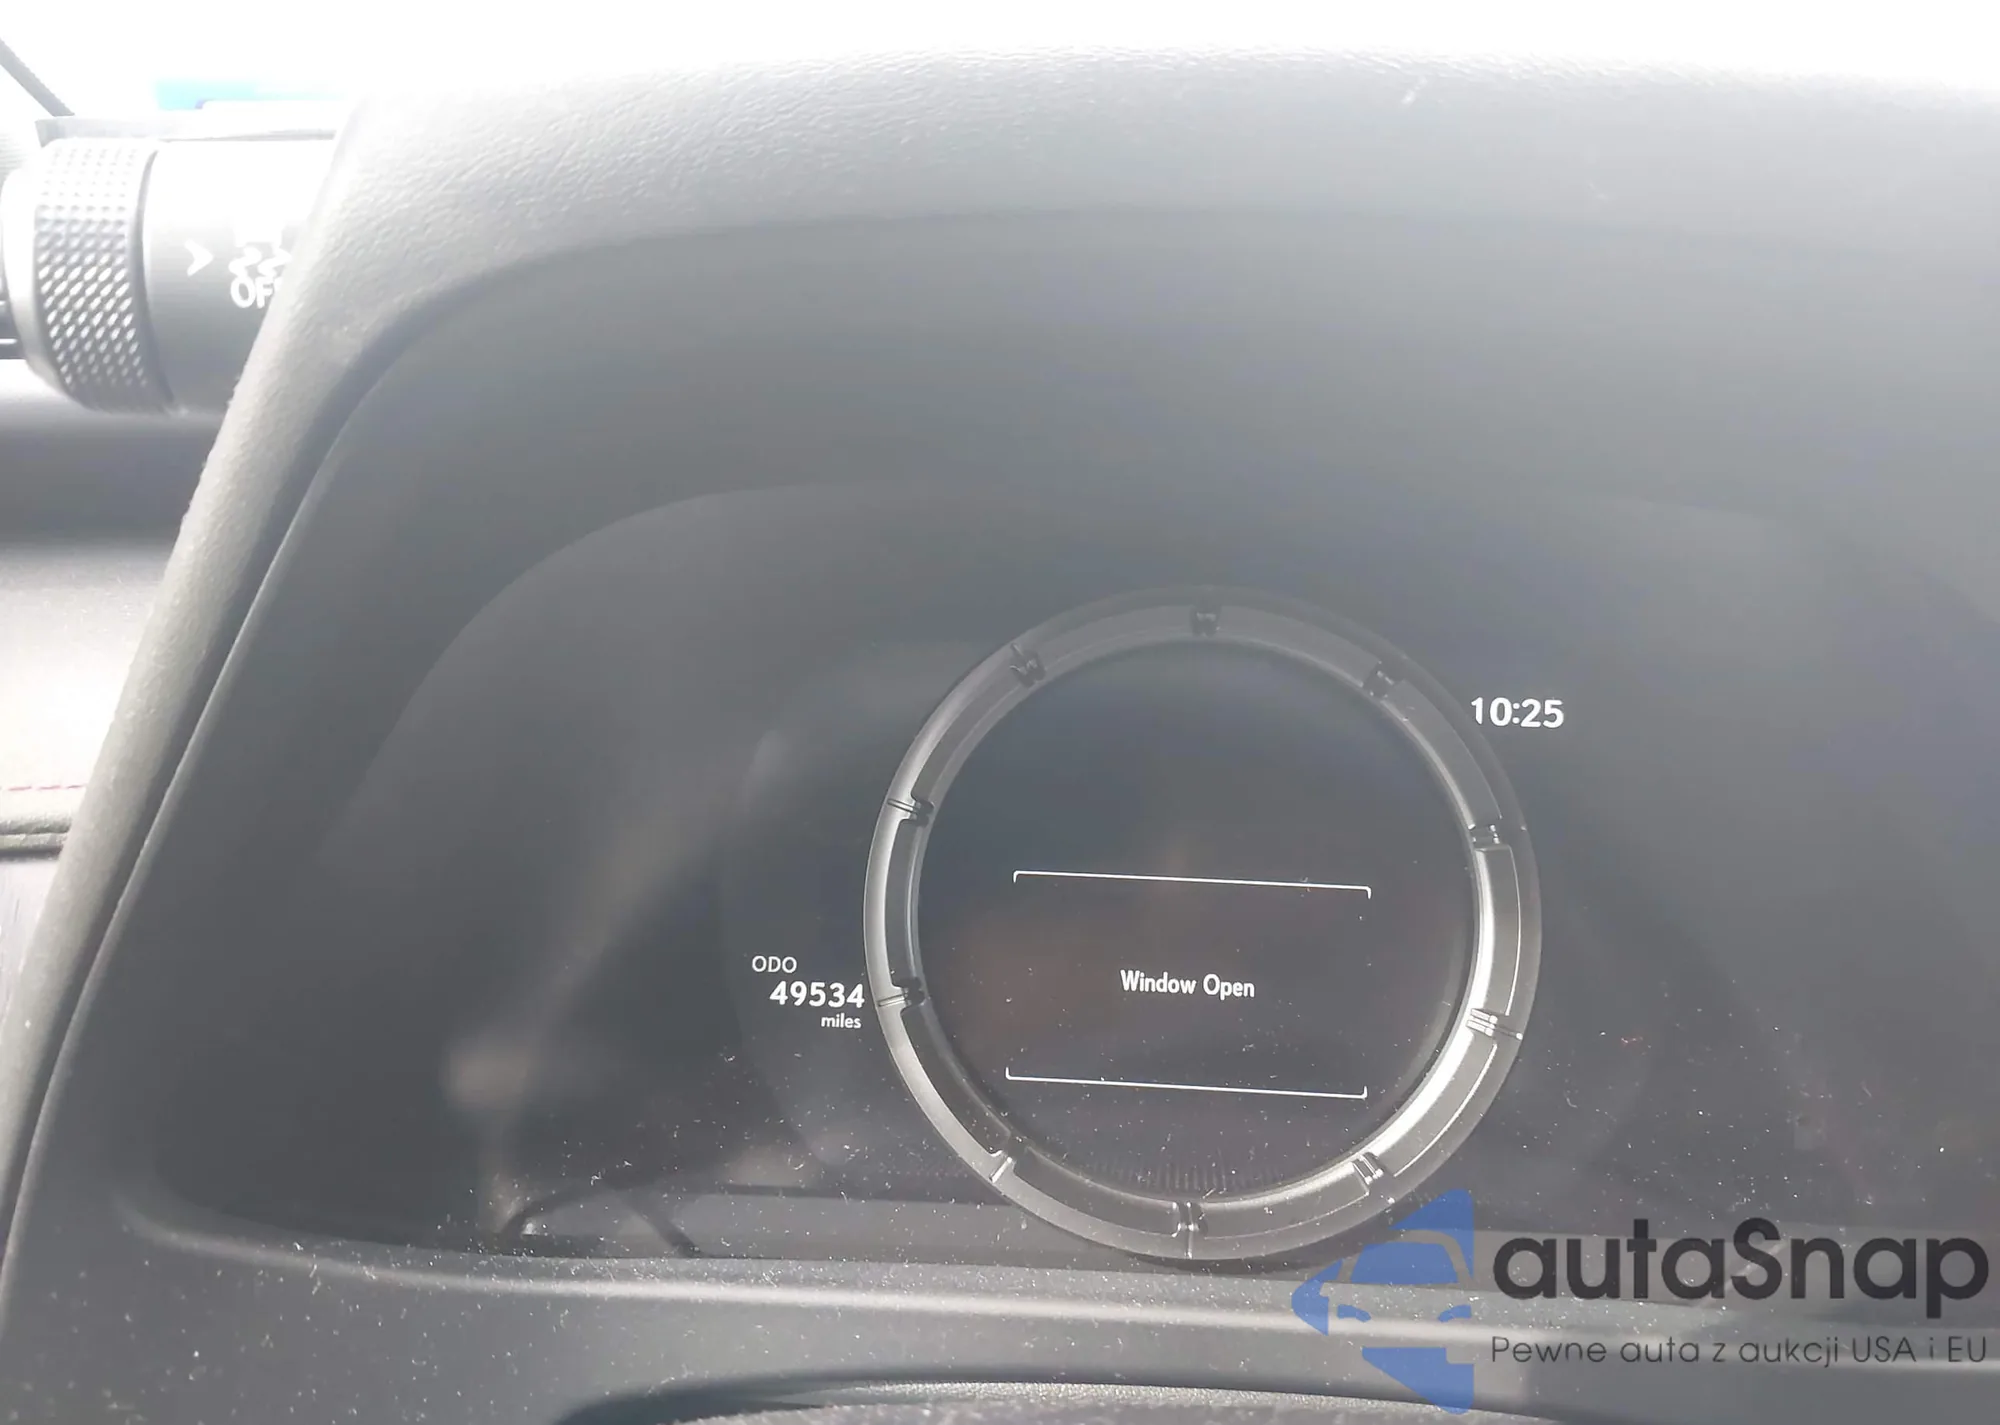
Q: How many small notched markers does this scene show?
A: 10